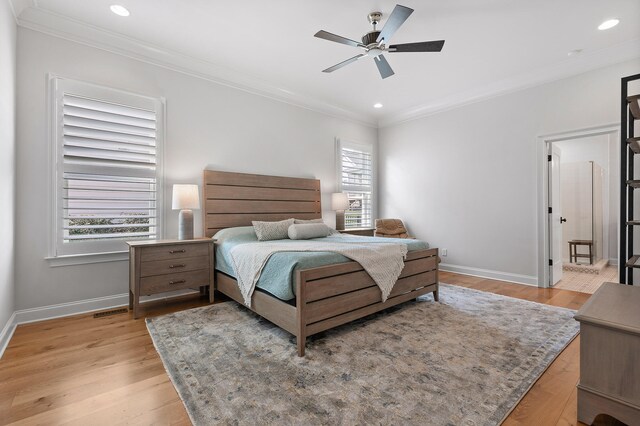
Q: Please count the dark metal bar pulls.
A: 3